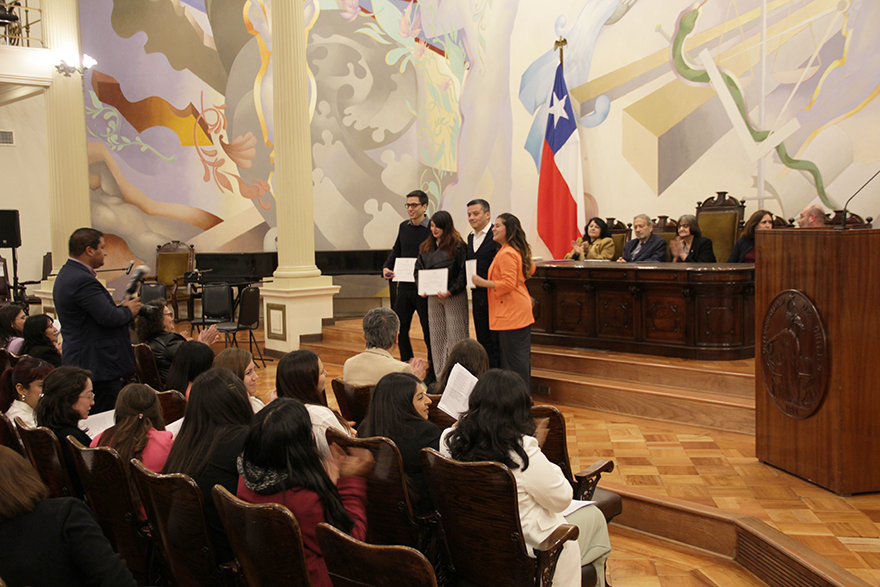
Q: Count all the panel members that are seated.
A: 5